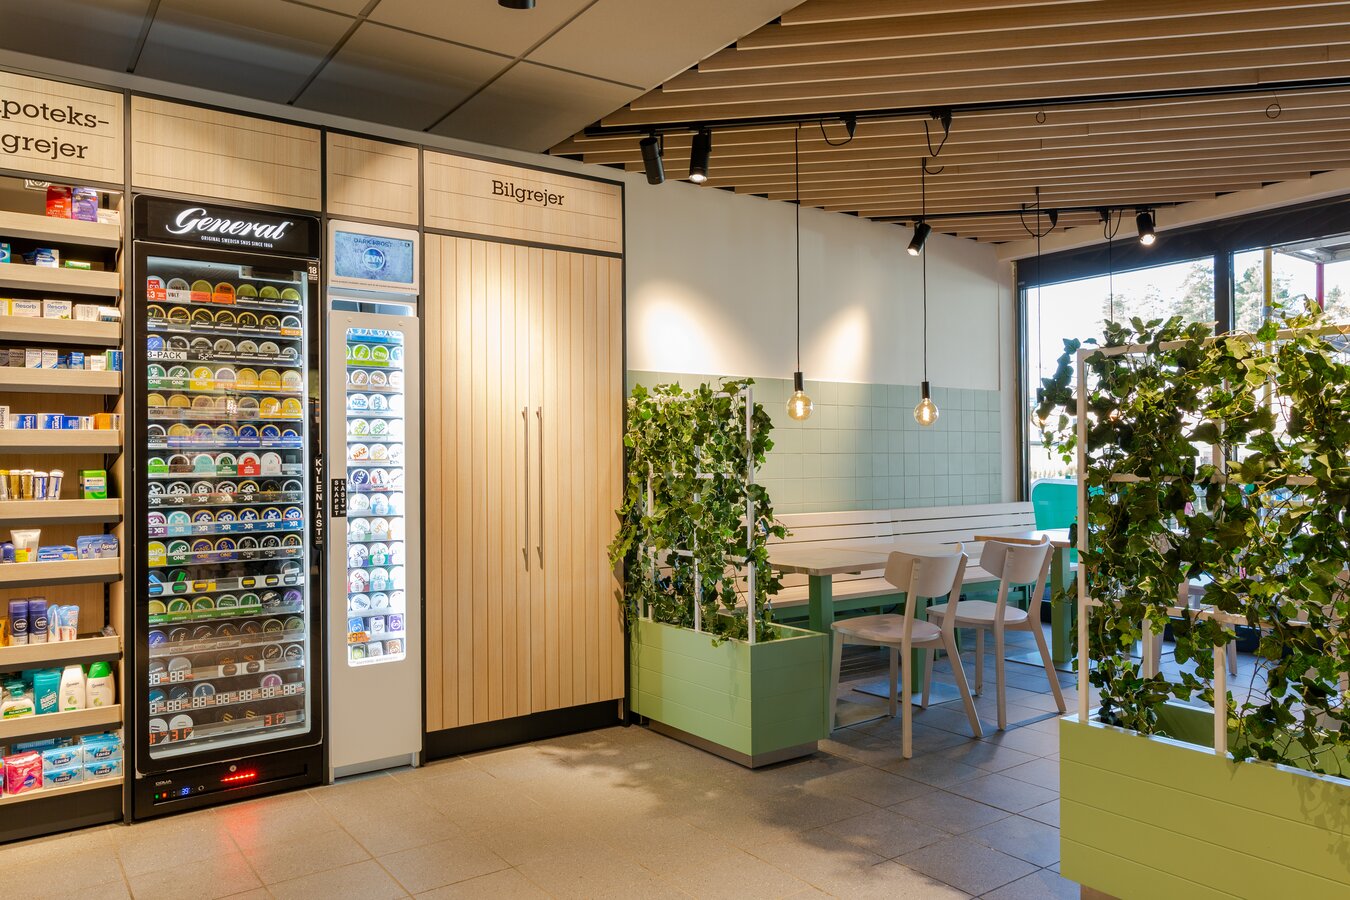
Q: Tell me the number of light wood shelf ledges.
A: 10